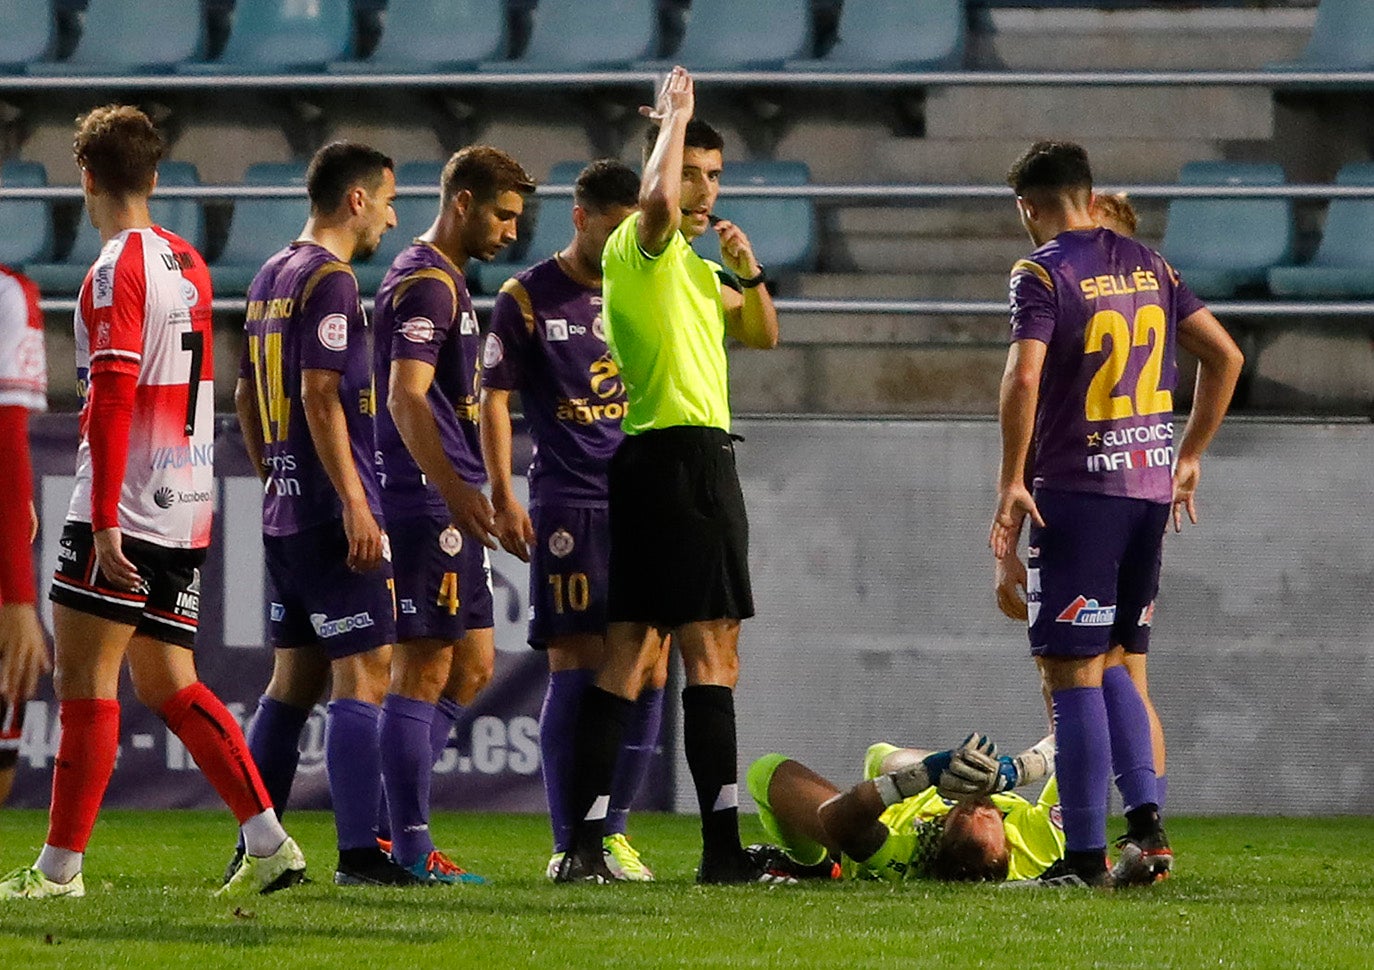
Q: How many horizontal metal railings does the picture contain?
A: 3